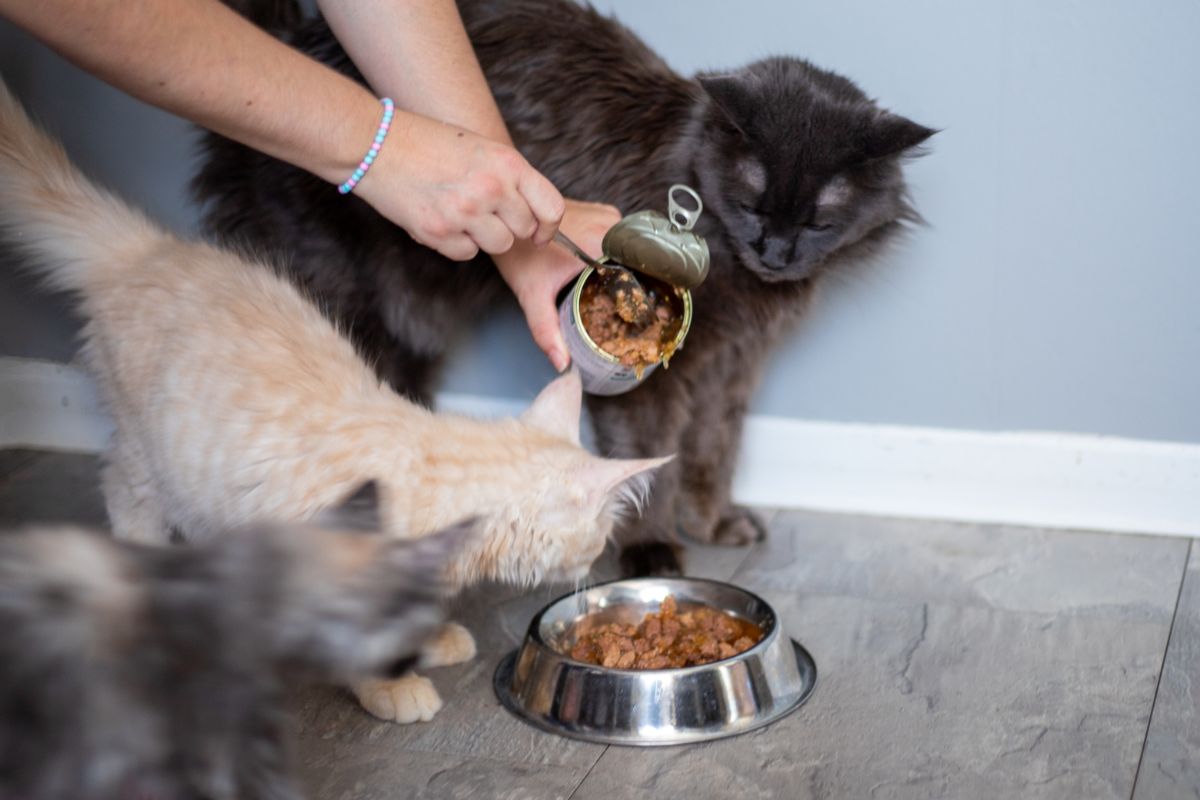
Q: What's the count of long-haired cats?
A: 3